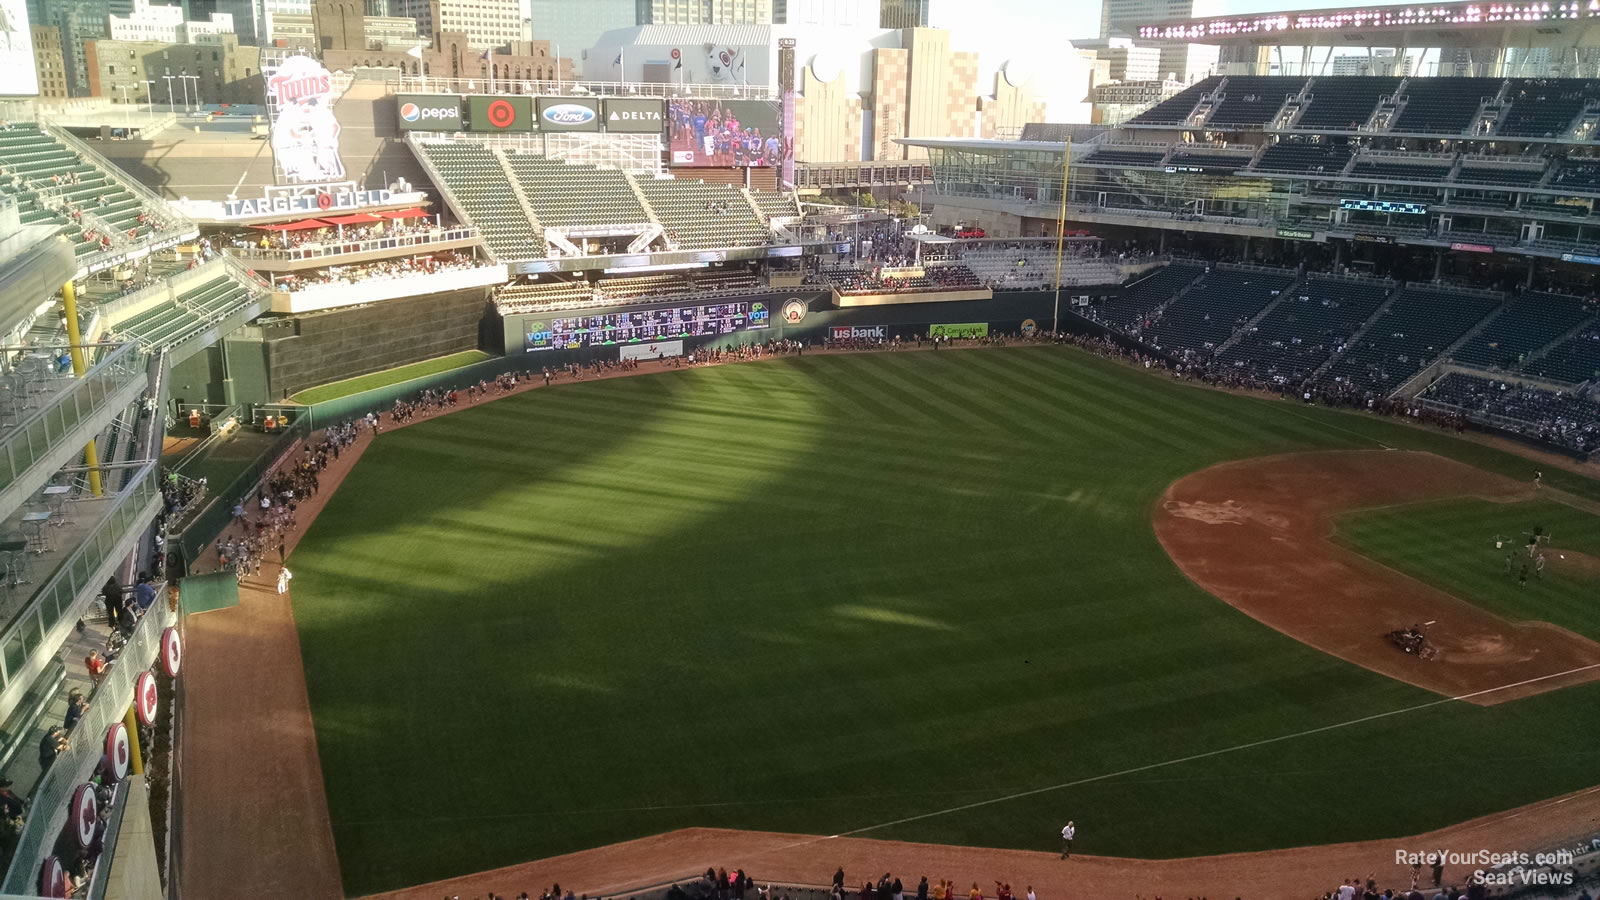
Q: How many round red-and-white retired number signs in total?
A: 5